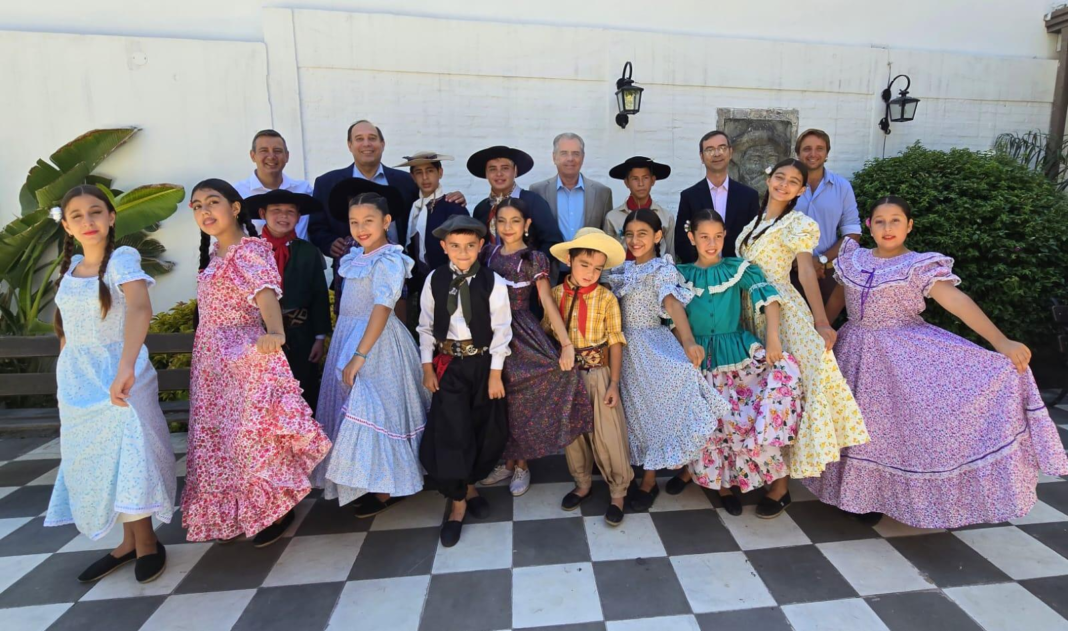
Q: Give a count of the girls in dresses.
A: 8